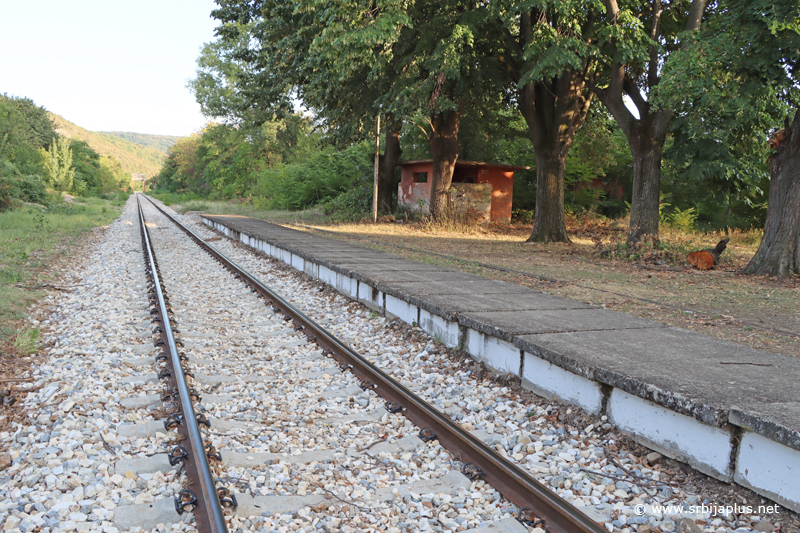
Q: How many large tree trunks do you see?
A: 5